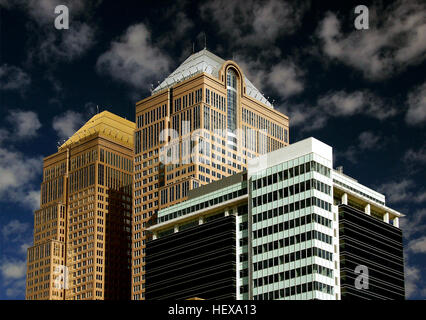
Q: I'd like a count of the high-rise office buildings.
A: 3